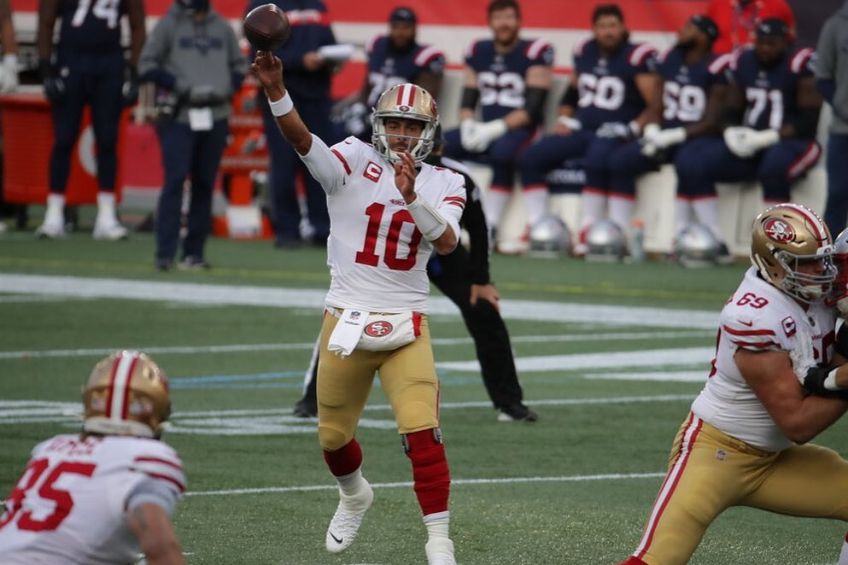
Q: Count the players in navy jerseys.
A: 6